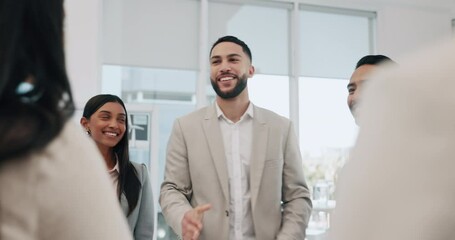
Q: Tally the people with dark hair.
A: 4